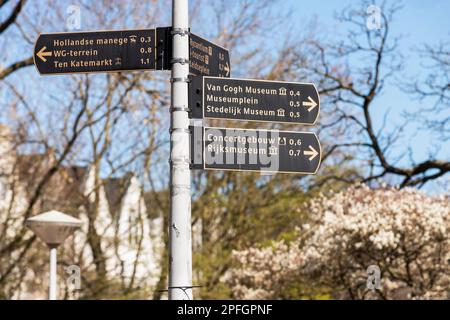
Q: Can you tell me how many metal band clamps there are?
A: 6